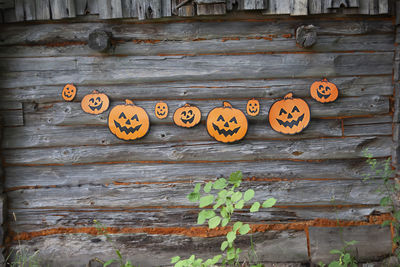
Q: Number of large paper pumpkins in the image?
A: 3